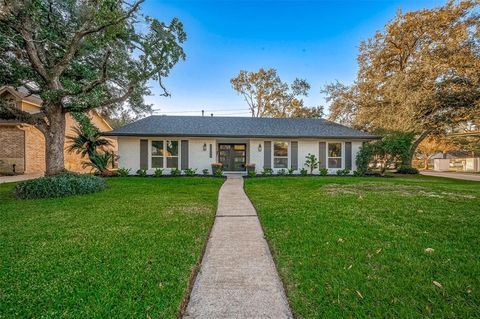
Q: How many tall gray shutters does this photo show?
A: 6